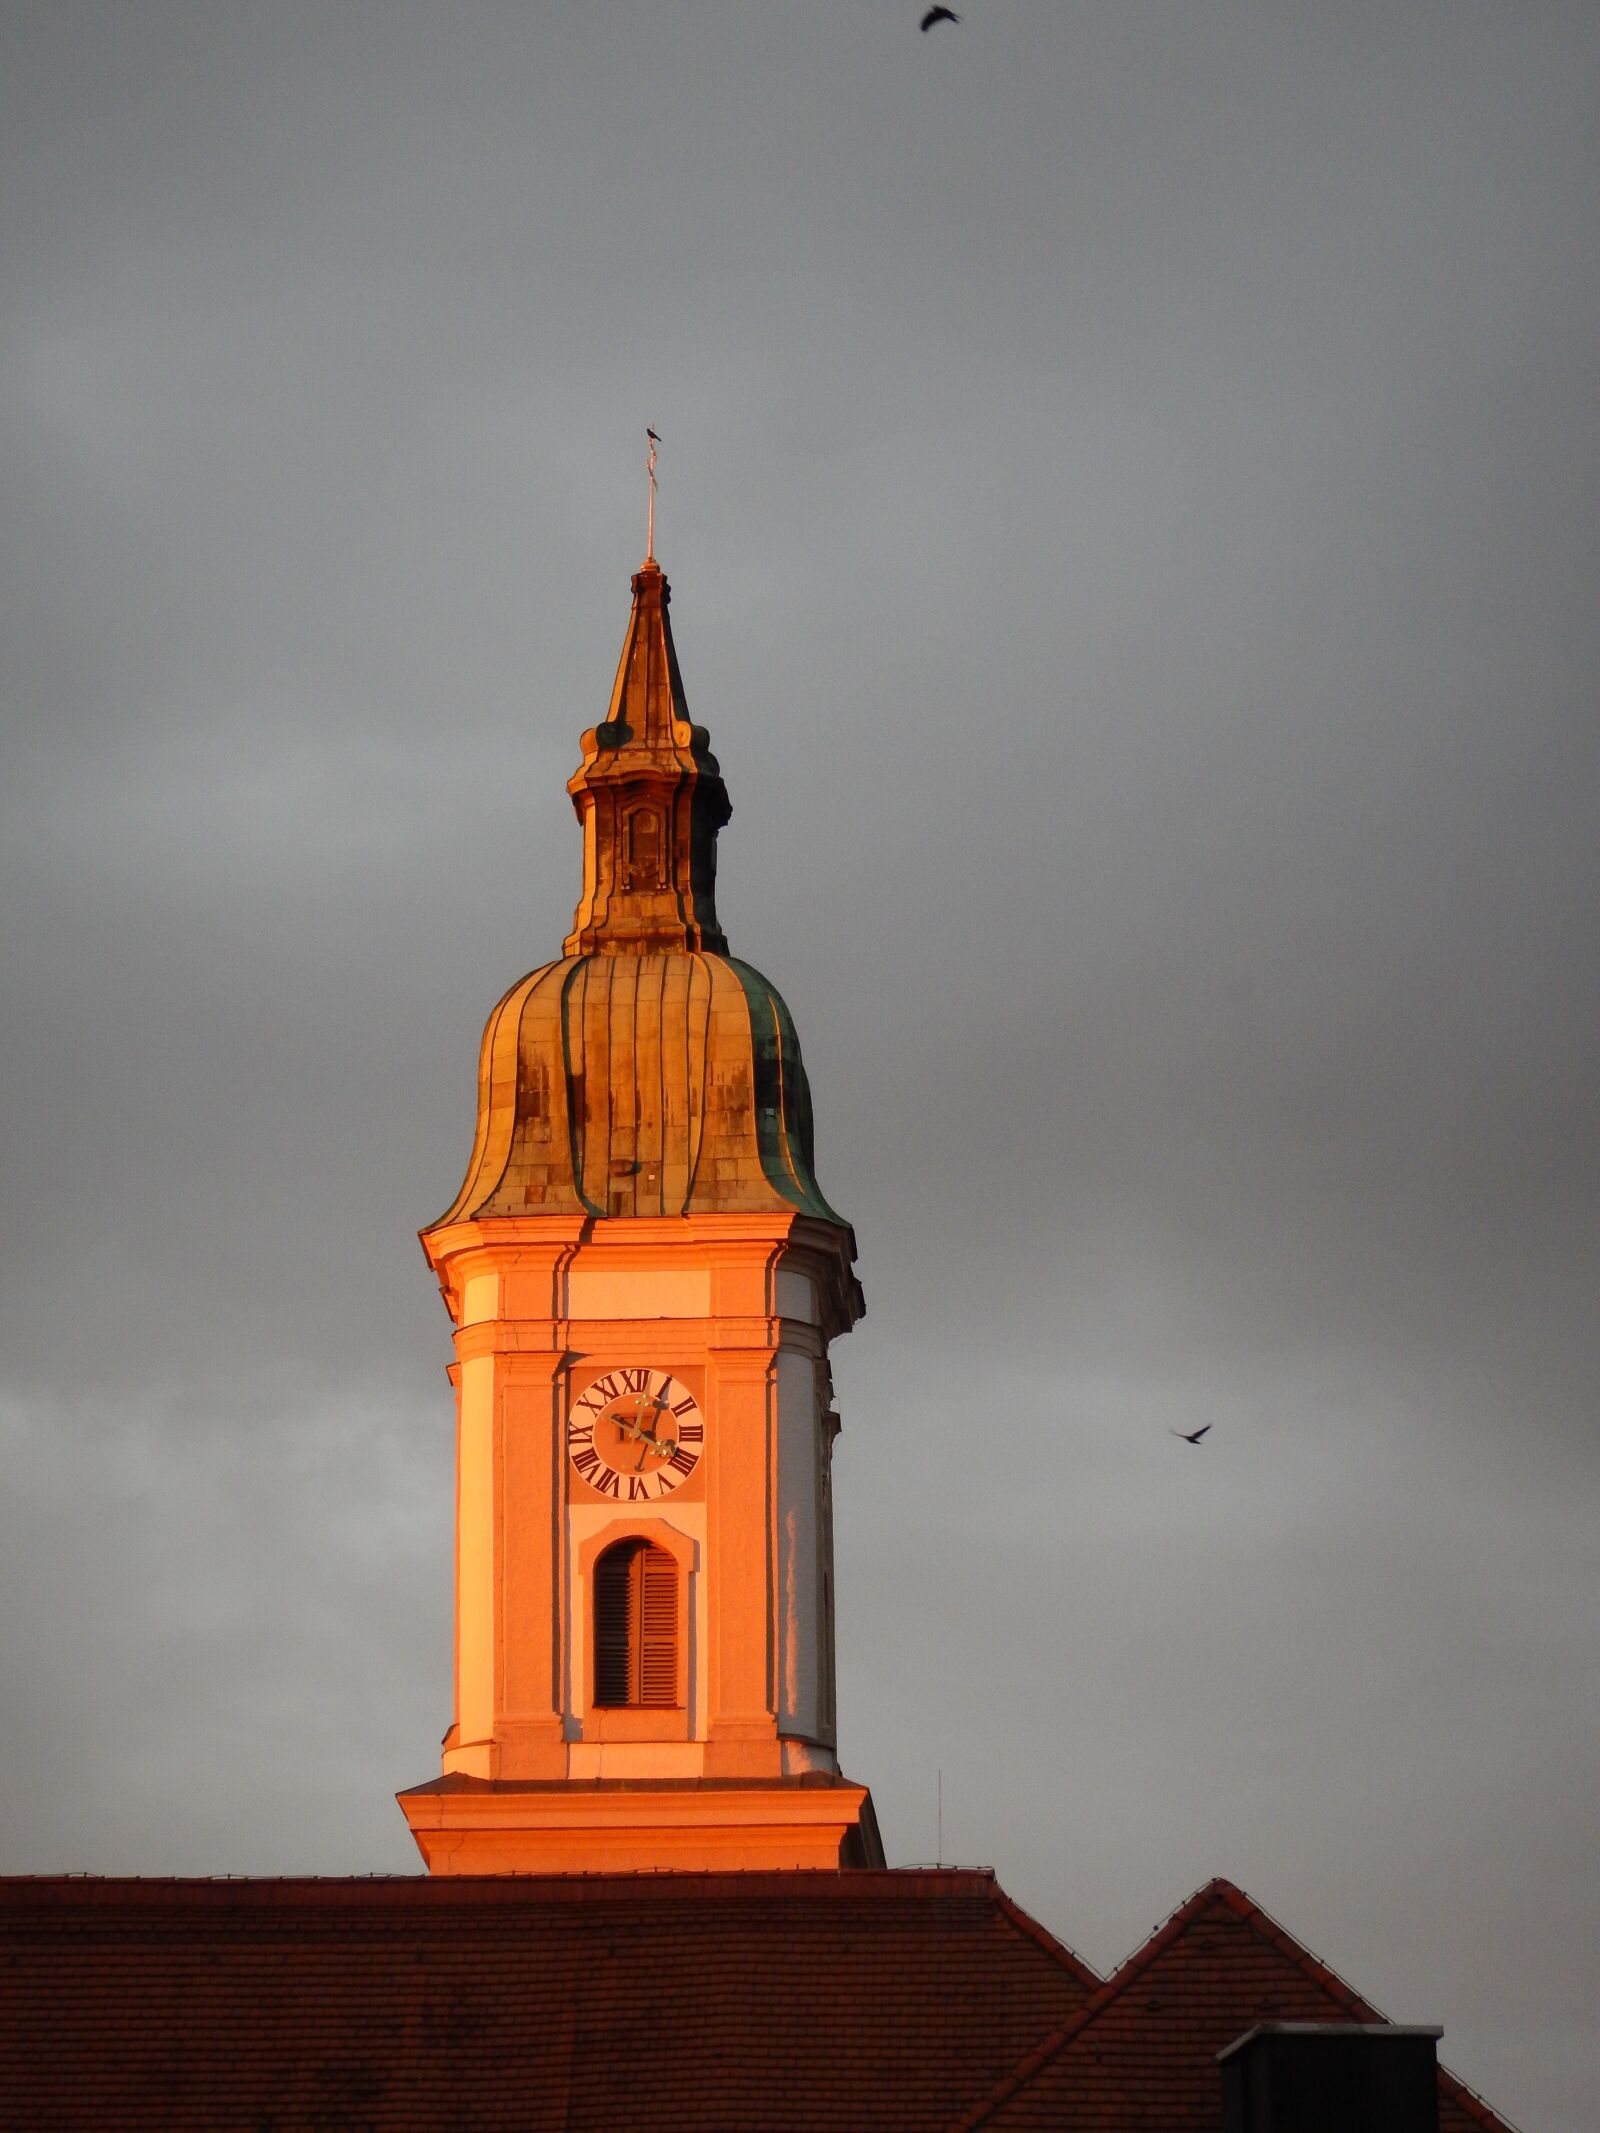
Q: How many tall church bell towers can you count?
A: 1